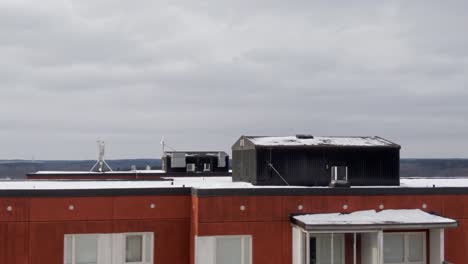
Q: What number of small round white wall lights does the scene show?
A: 8